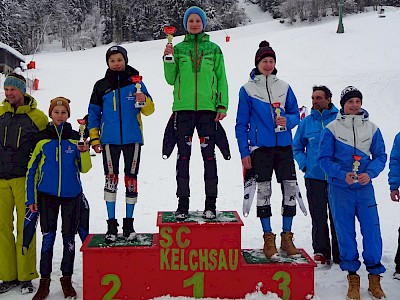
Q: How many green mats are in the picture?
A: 3